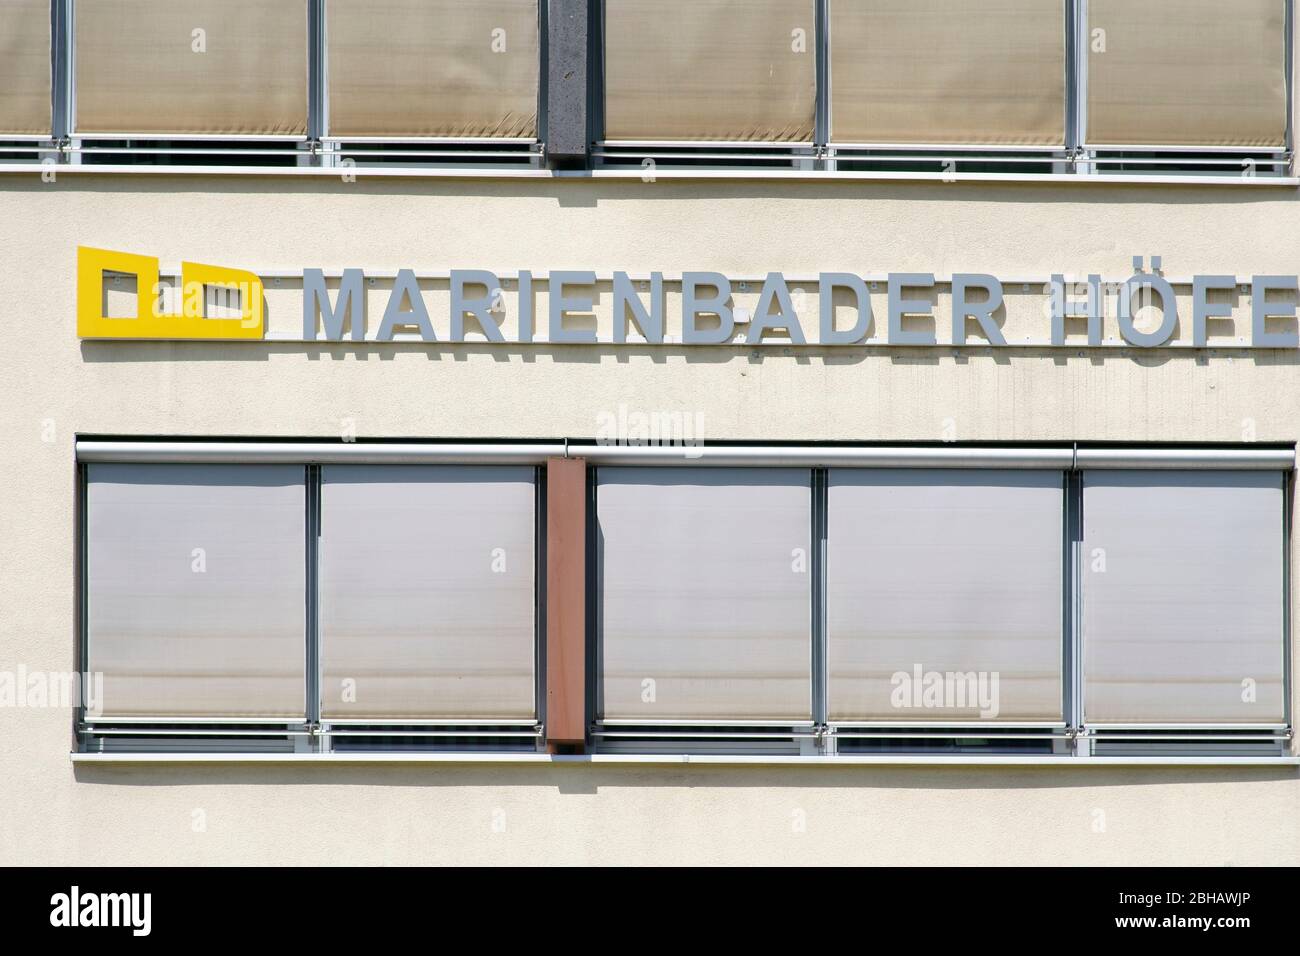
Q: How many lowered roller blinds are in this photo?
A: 11